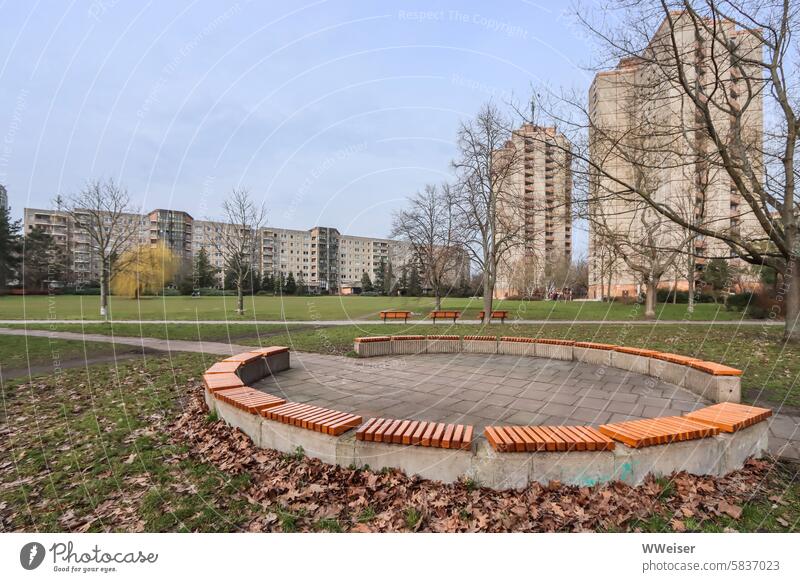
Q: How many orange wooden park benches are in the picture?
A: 3